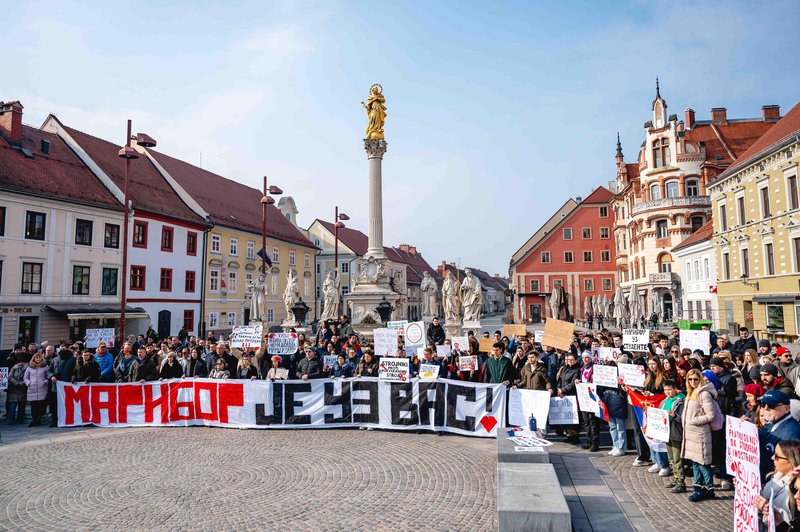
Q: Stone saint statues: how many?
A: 6